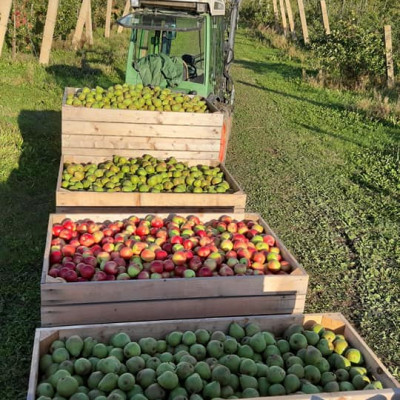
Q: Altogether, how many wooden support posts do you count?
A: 12